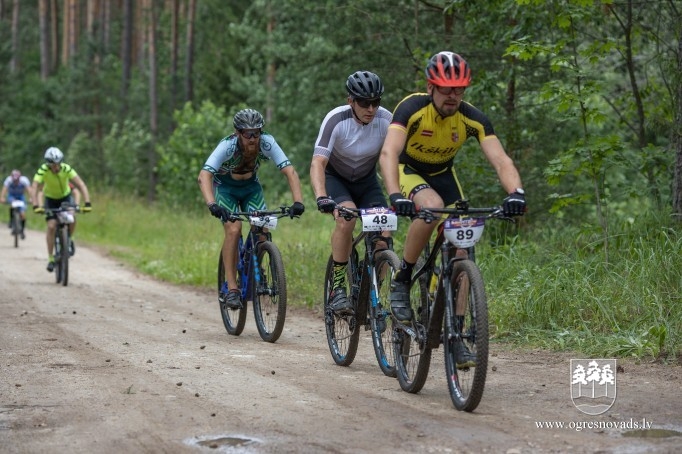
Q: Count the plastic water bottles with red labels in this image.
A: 0